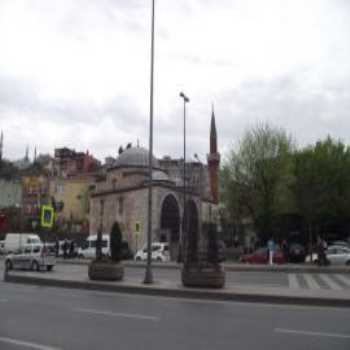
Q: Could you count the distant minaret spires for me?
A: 3